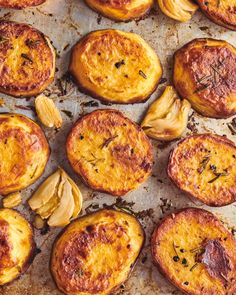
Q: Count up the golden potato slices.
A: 12